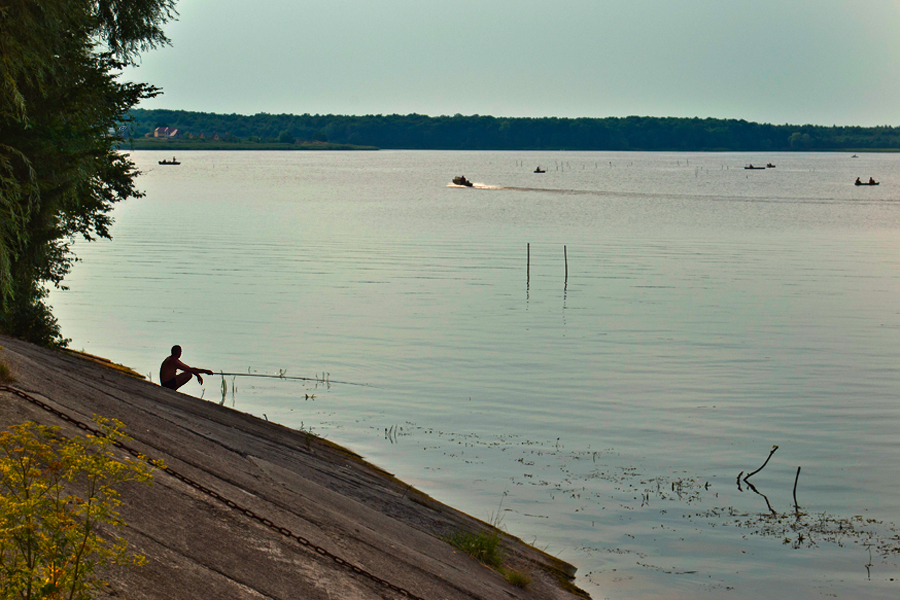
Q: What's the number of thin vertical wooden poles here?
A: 2